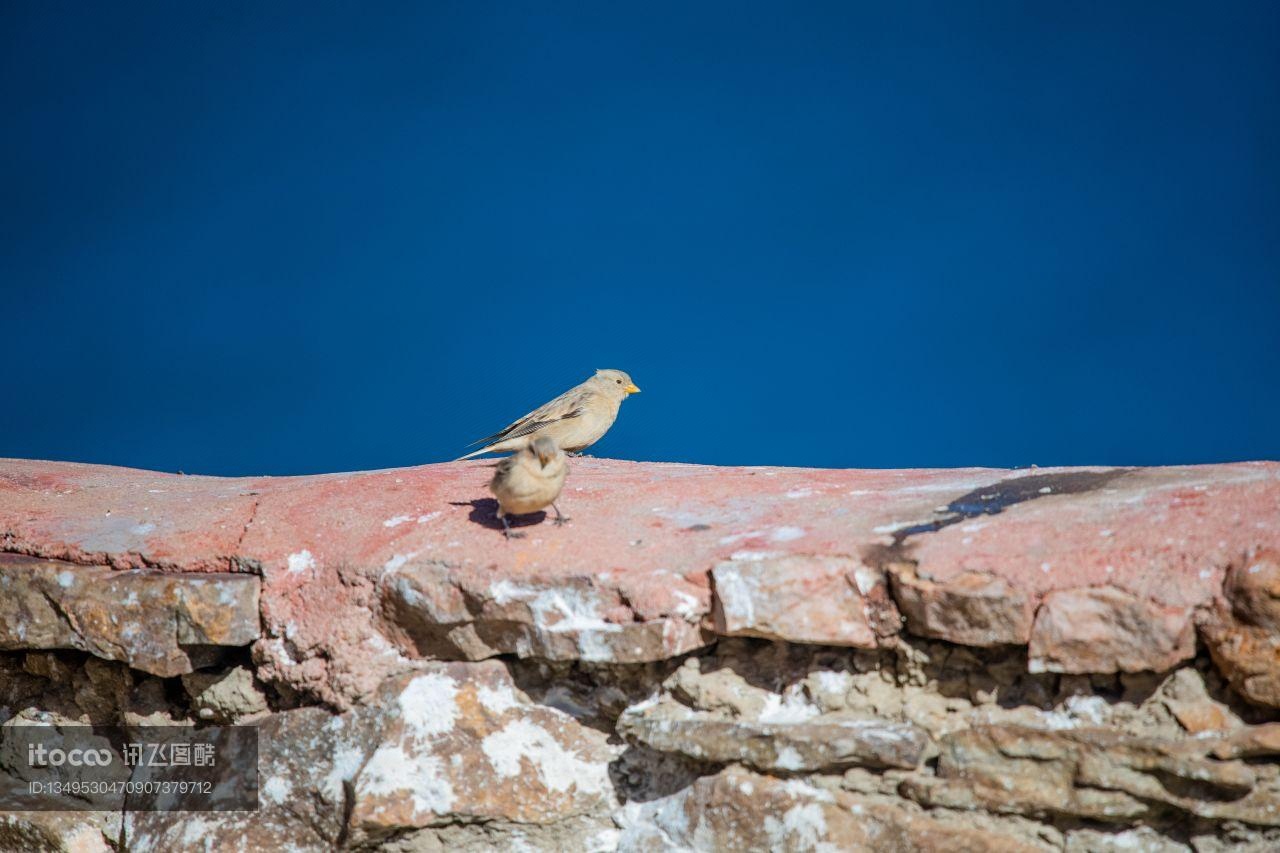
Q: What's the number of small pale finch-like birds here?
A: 2